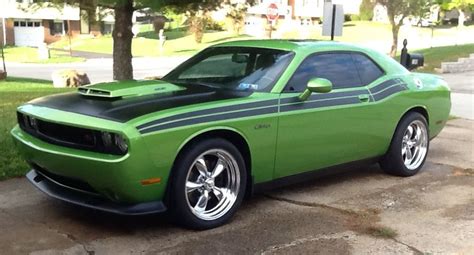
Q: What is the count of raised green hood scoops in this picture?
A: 1